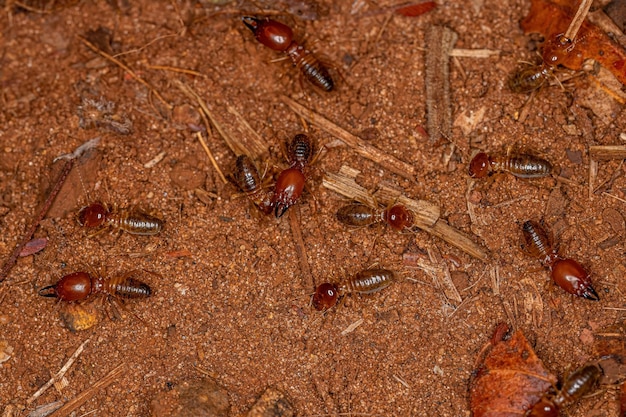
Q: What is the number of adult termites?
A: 11